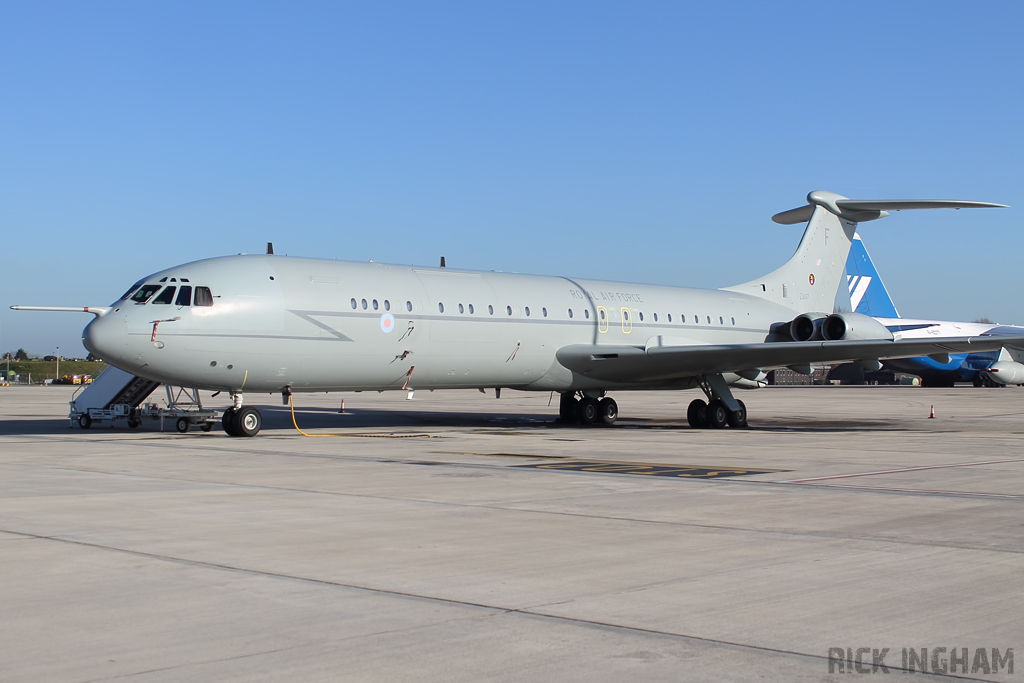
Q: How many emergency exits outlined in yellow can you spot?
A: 2